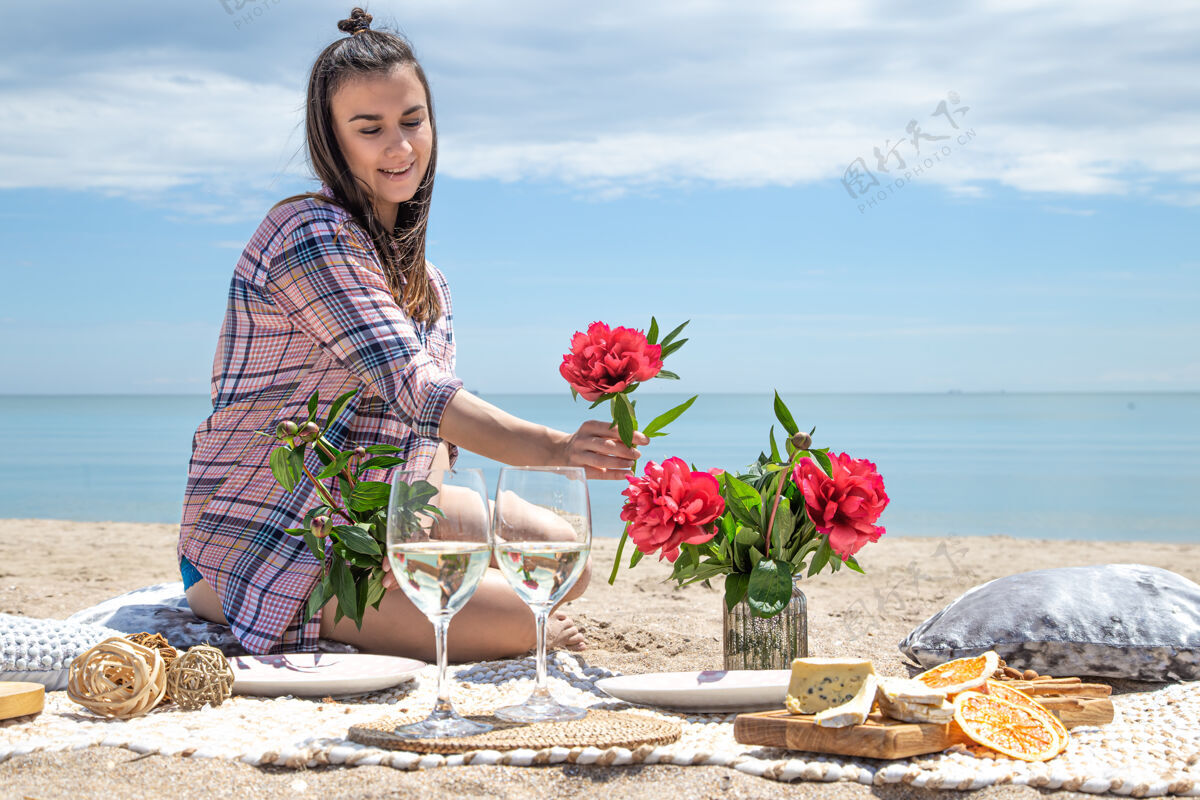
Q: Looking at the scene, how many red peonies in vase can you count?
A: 2